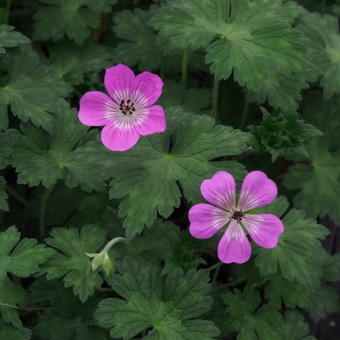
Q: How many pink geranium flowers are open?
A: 2